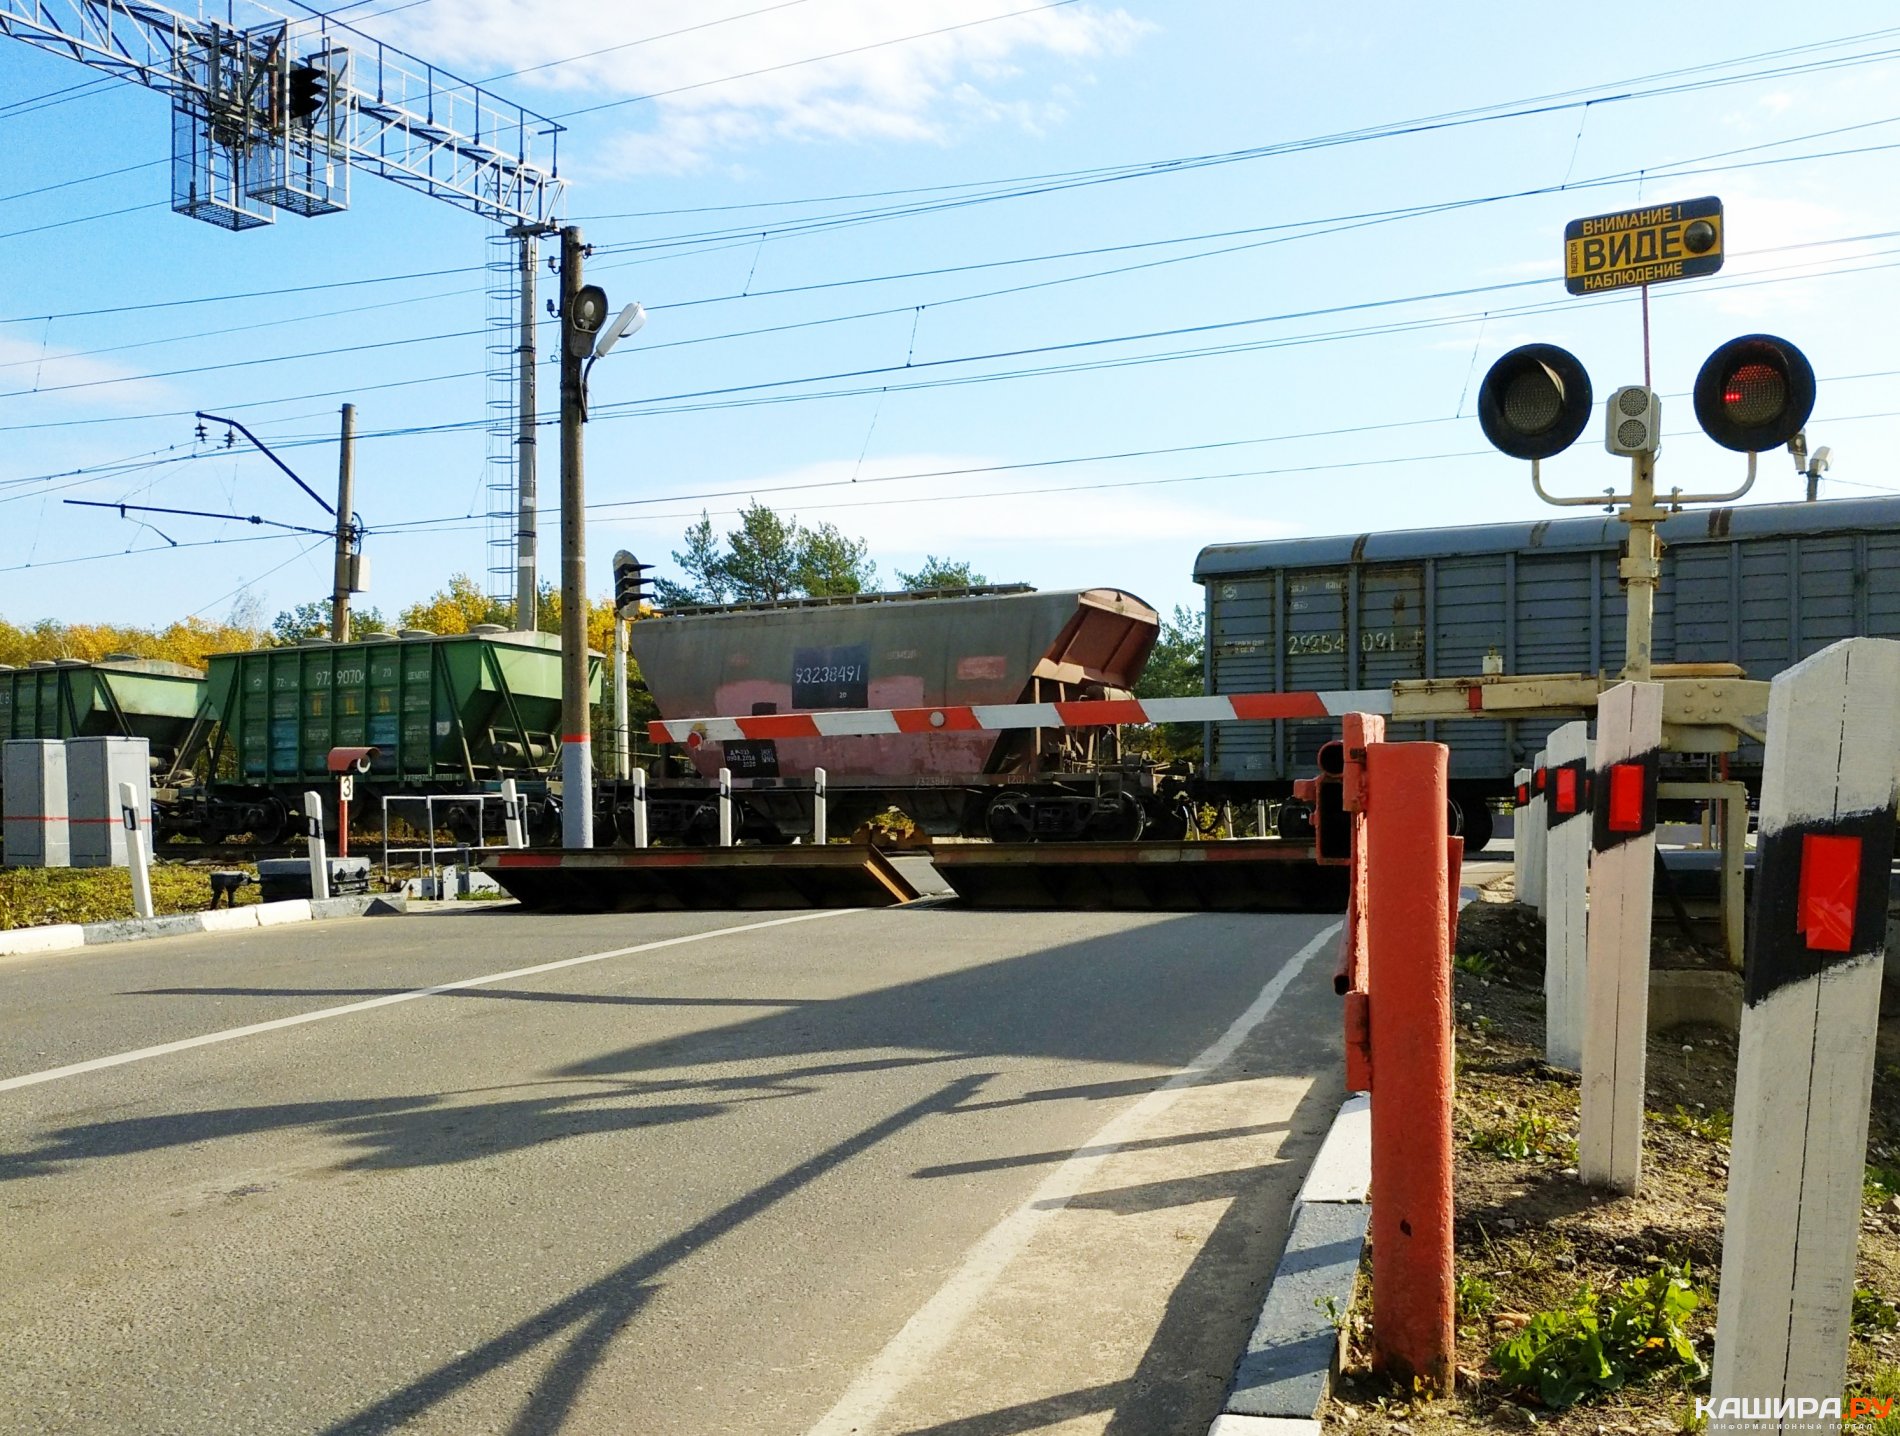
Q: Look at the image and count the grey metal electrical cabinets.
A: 2